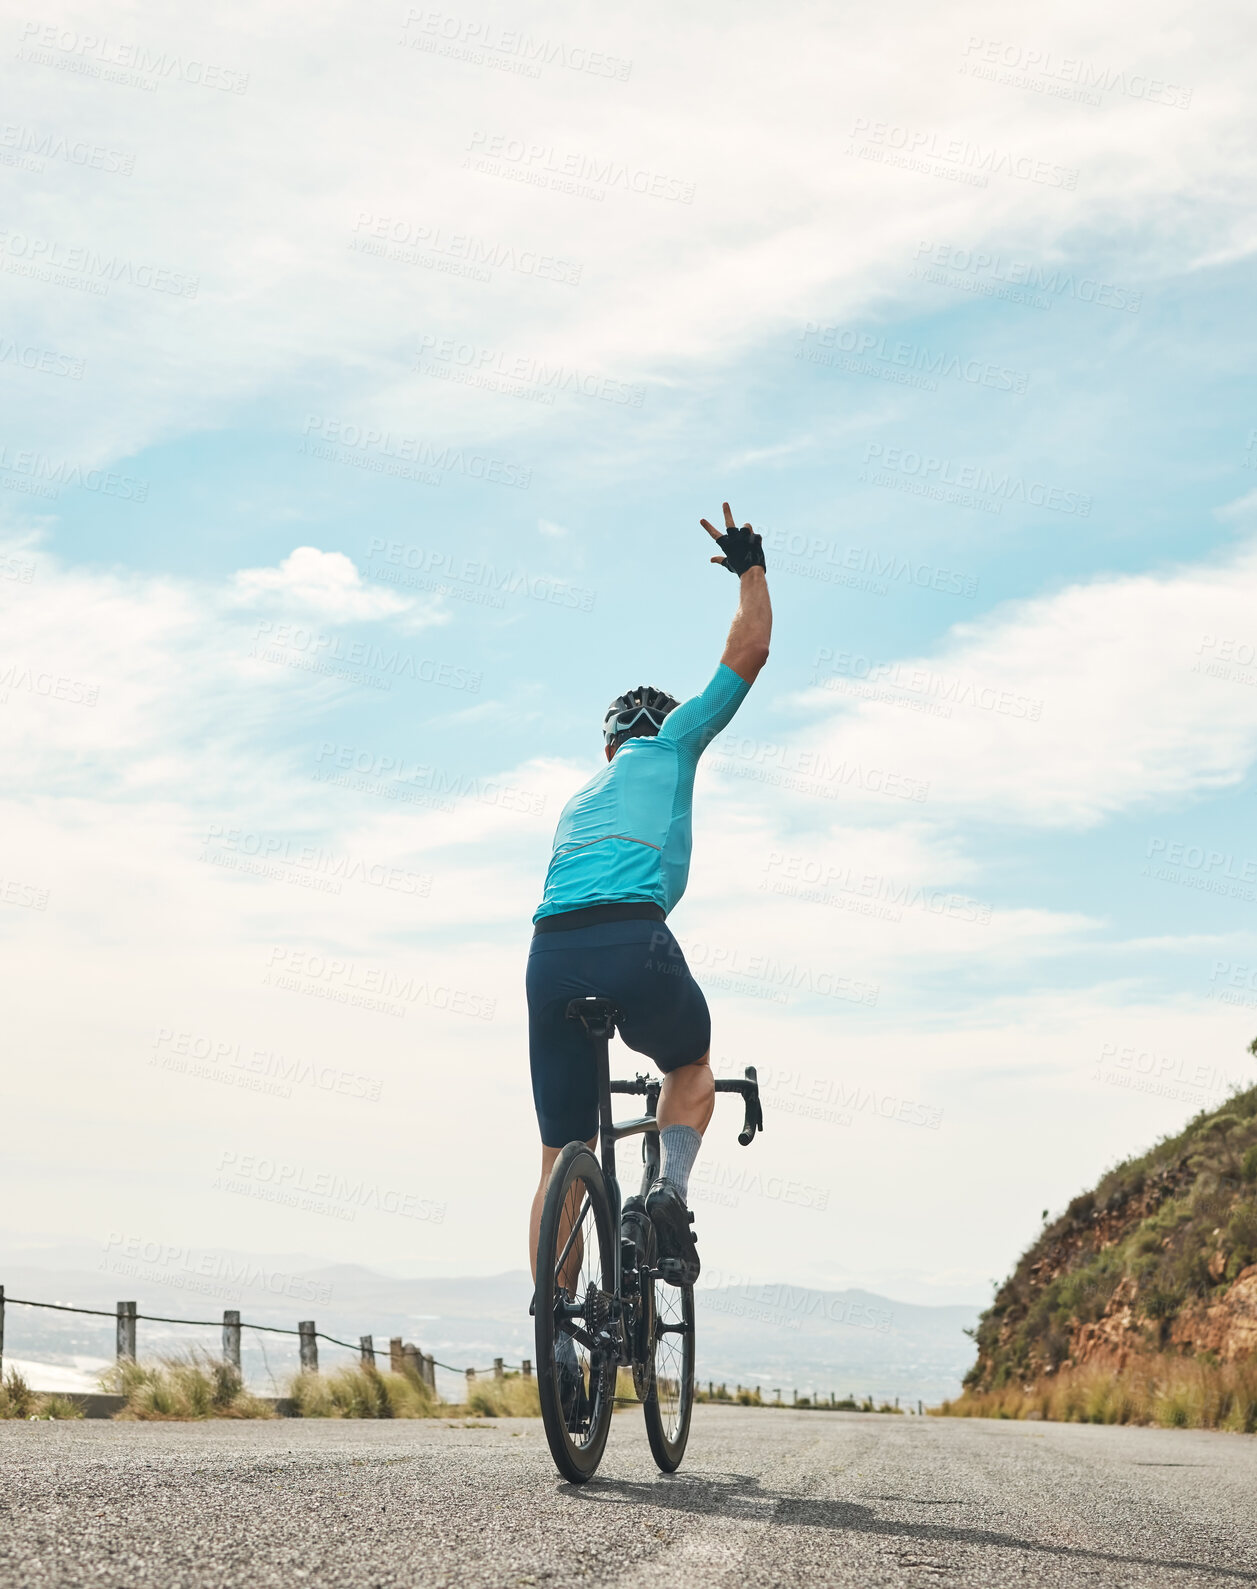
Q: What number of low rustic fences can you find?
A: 1